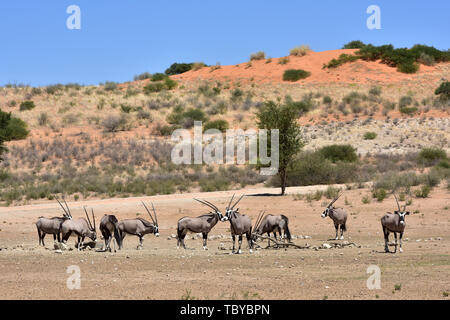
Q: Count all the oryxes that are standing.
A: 9